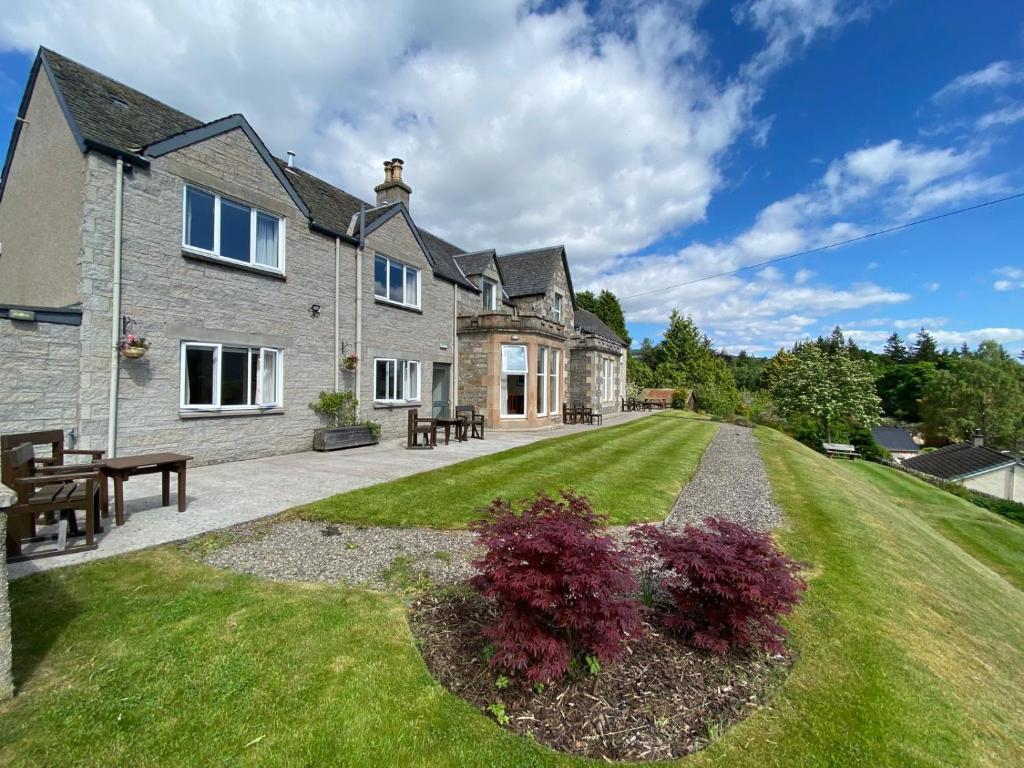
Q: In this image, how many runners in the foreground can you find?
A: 0